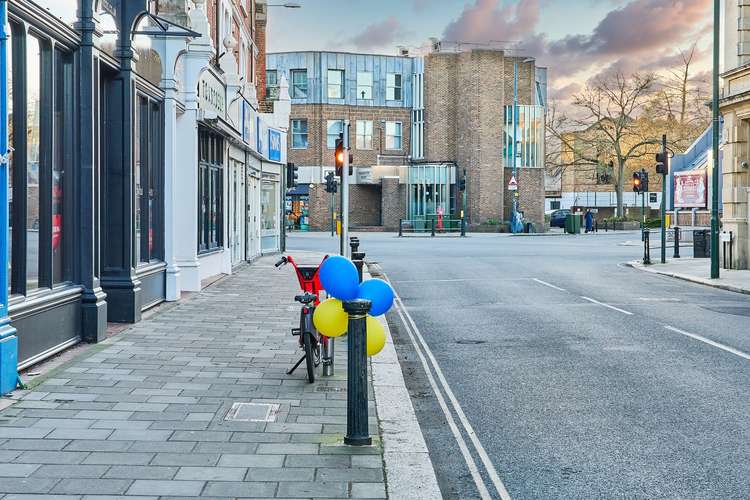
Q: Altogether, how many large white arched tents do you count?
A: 0